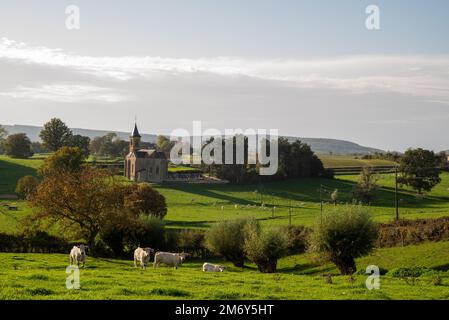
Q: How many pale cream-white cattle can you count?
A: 4